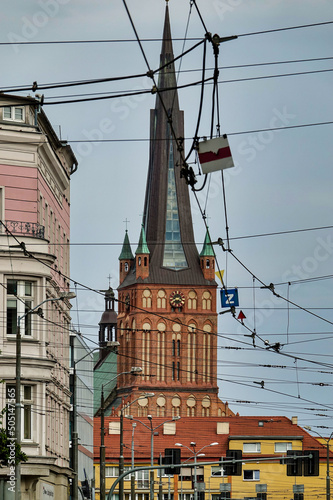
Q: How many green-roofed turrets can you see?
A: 3